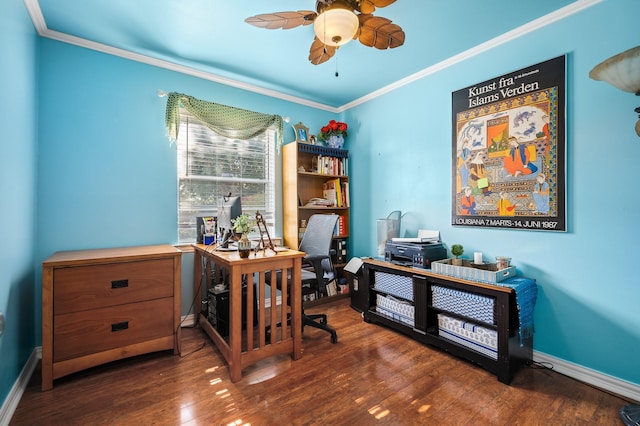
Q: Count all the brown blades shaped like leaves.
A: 4